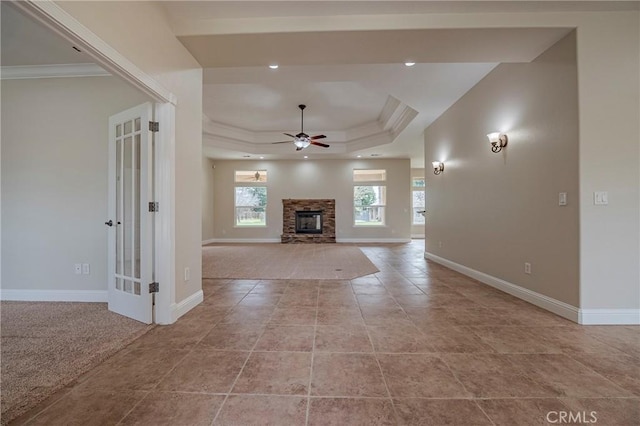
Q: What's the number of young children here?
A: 0